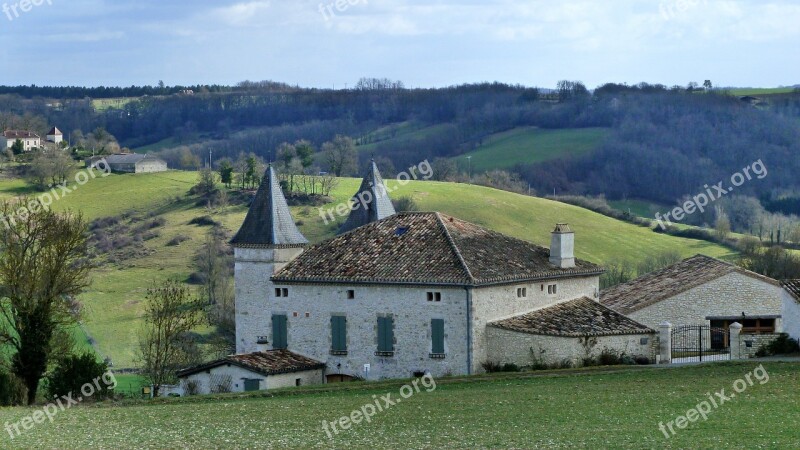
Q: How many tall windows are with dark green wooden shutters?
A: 4